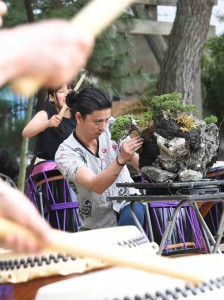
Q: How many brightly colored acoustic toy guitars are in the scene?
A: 0